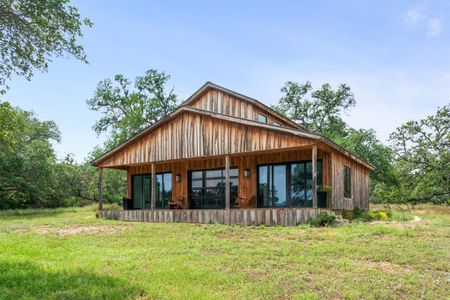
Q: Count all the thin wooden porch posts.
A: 4